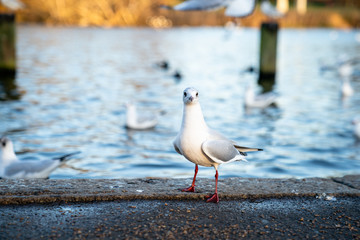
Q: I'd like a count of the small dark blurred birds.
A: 3